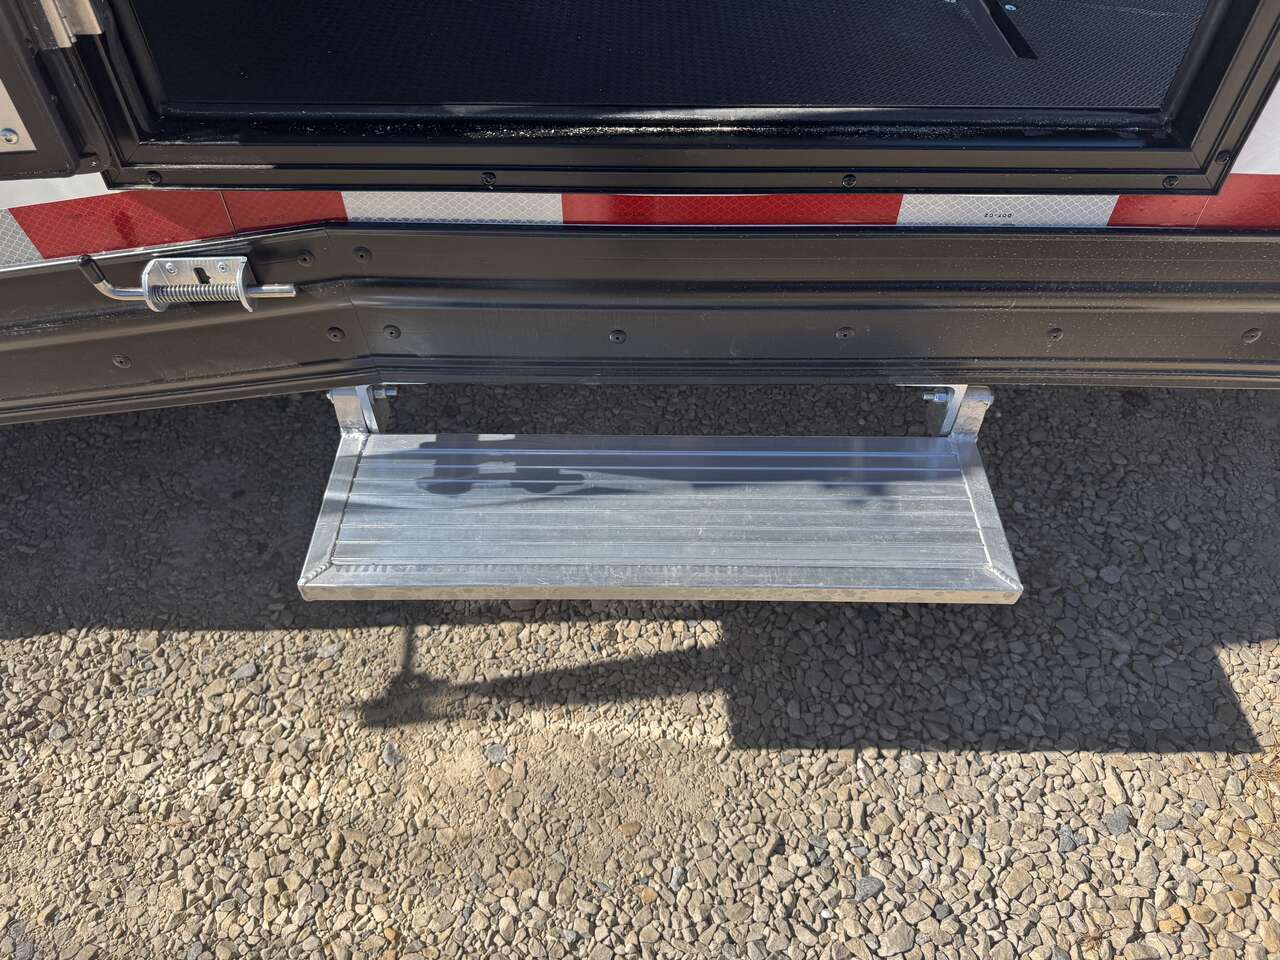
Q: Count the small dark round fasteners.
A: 14